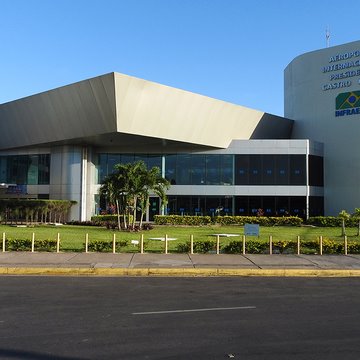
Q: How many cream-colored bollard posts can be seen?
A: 14